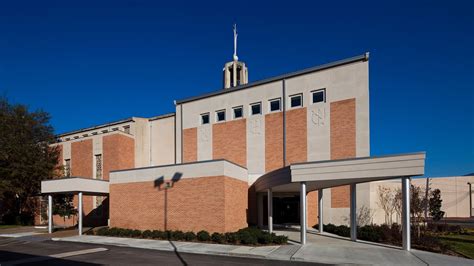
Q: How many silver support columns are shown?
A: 7